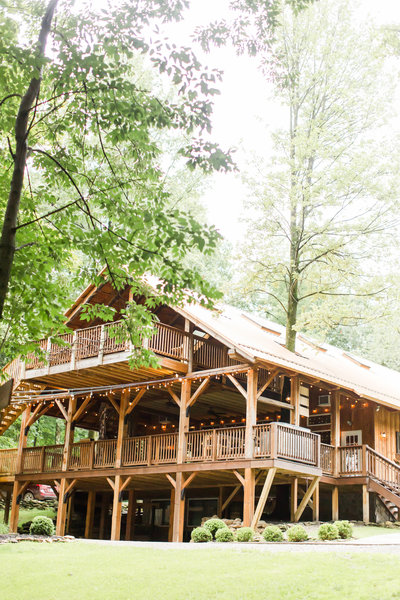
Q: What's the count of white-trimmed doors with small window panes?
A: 1